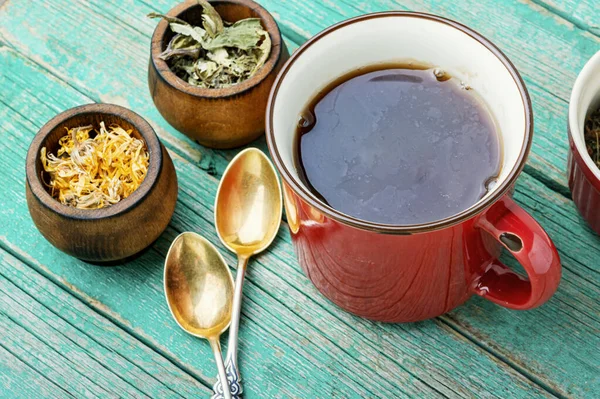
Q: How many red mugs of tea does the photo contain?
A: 1